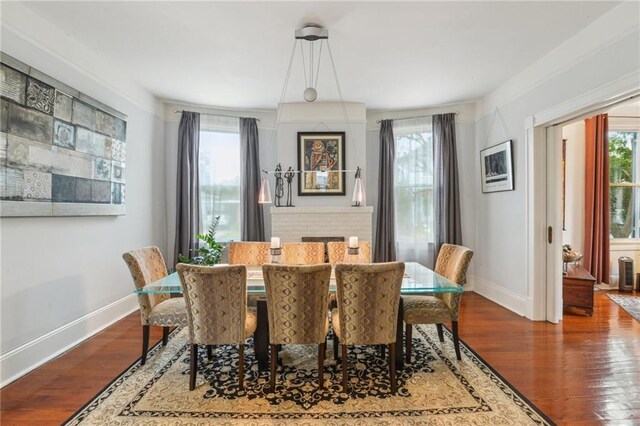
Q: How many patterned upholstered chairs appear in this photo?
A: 8